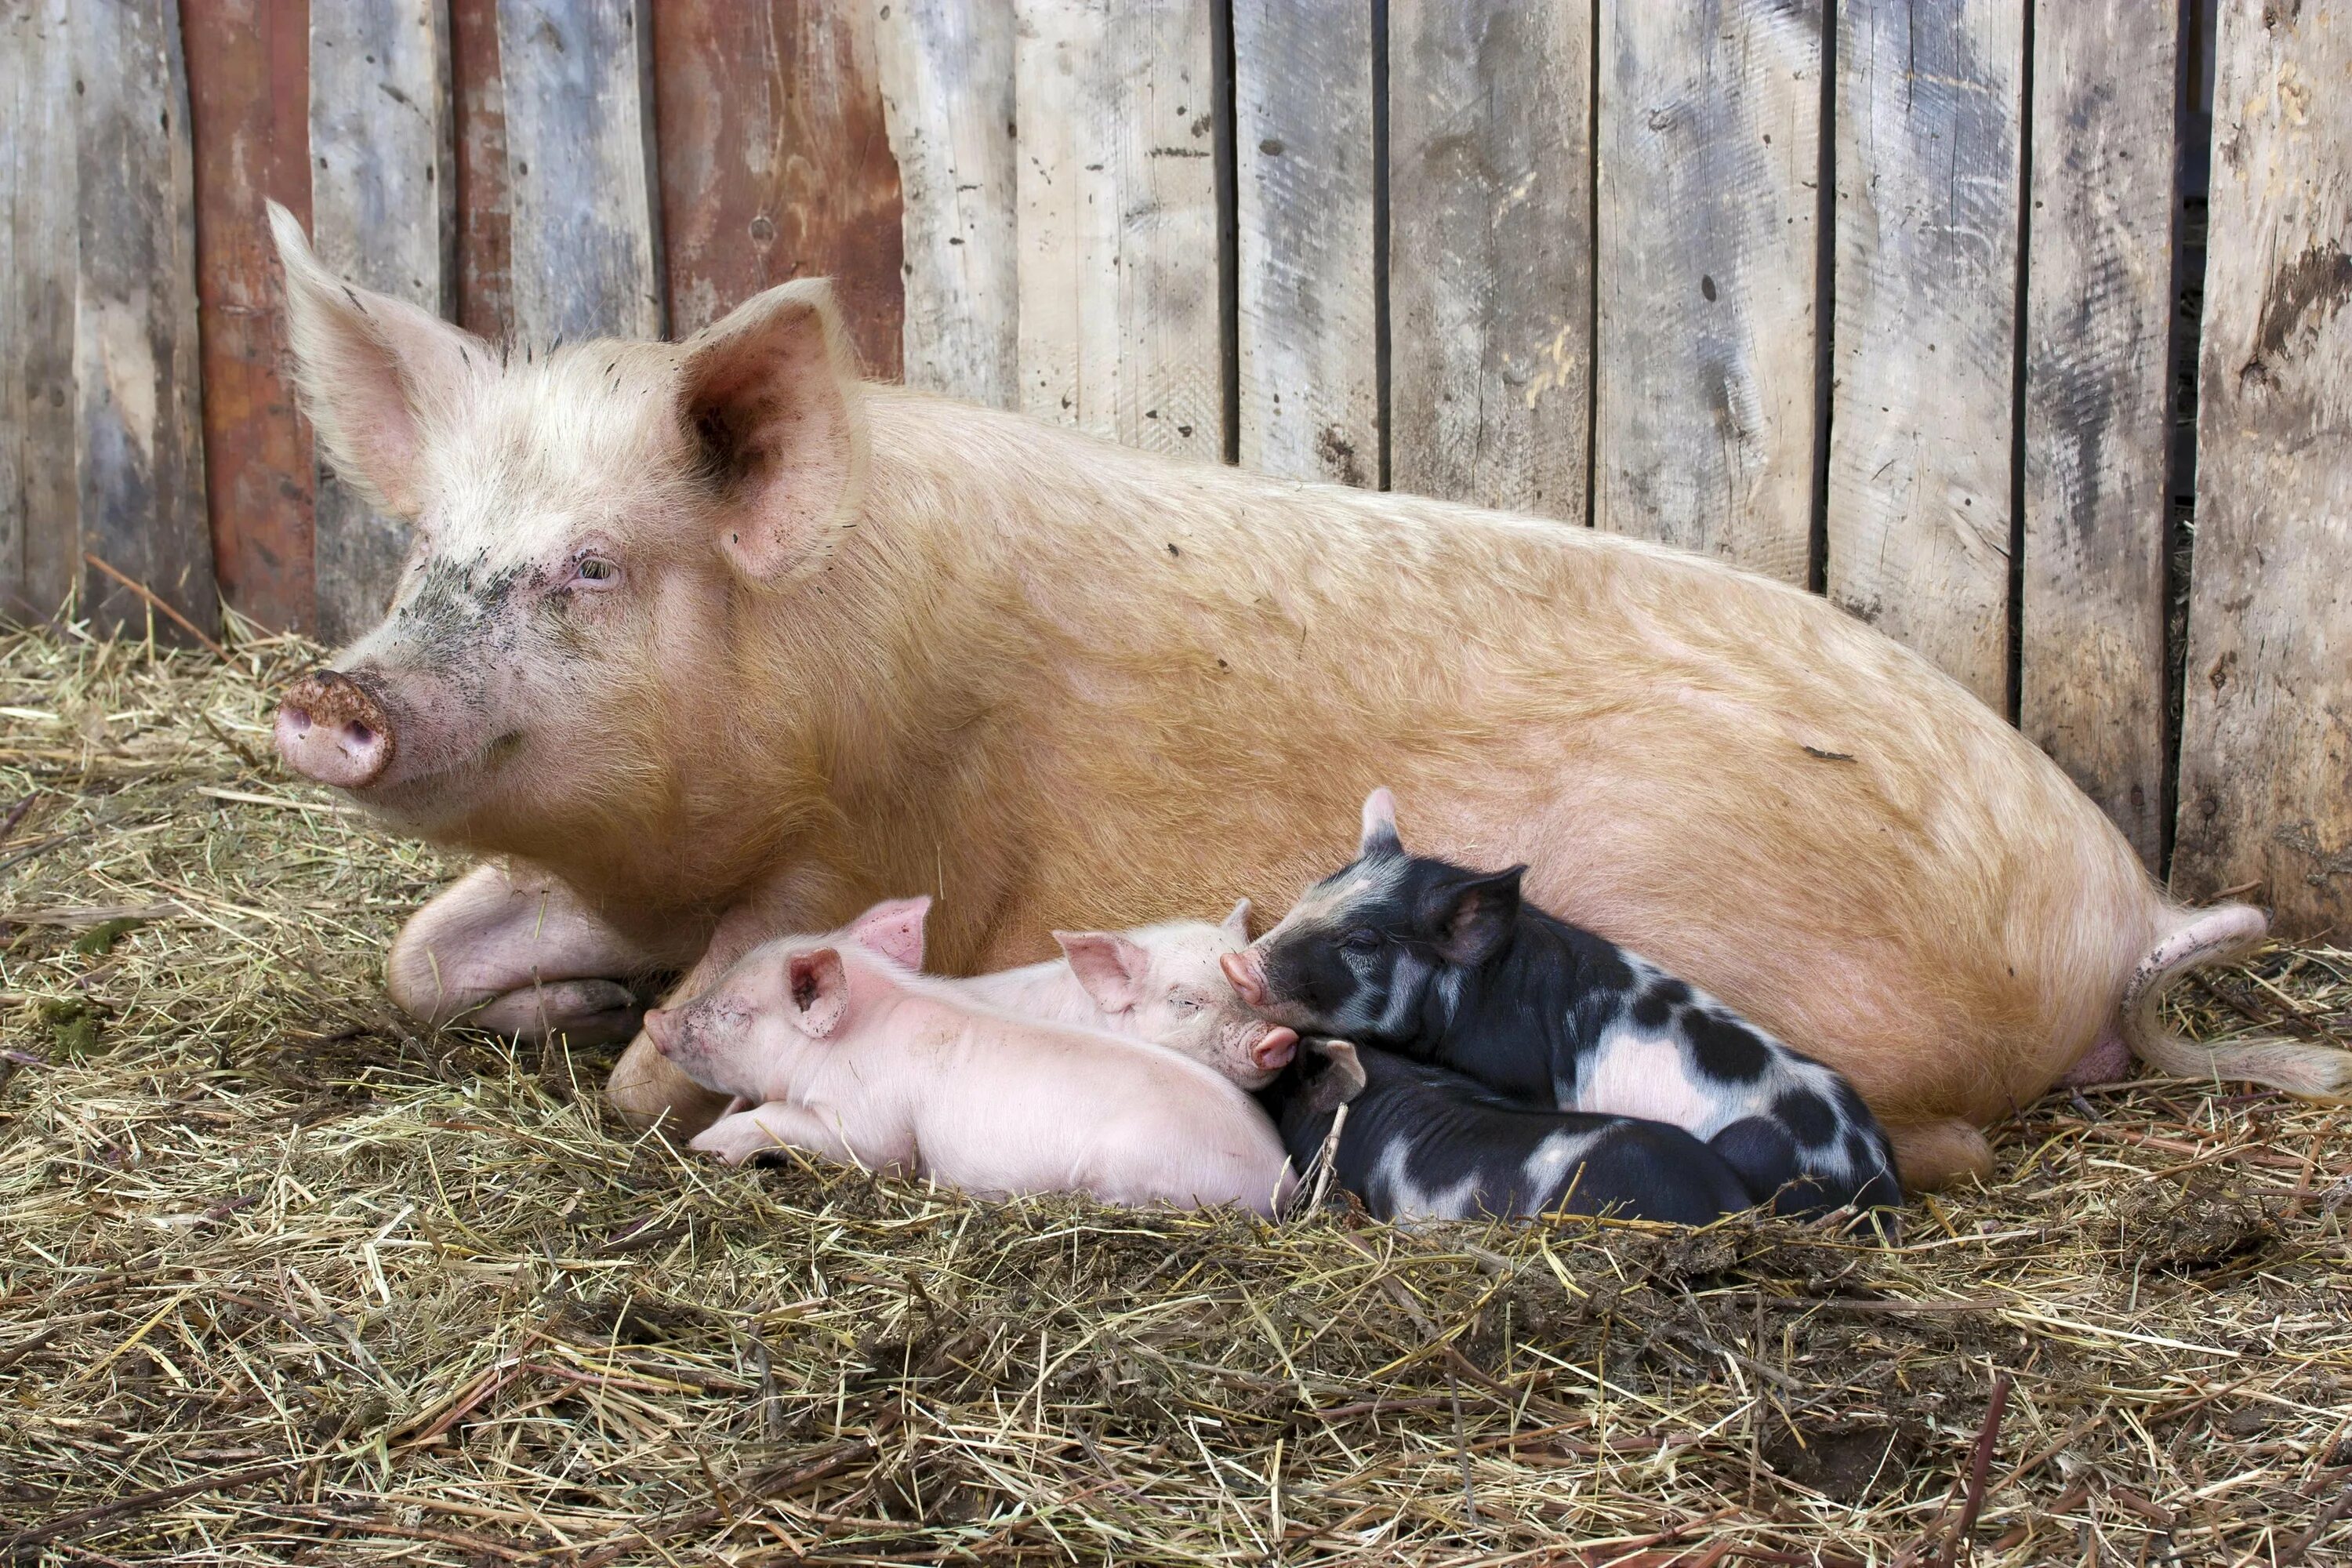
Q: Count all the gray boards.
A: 12